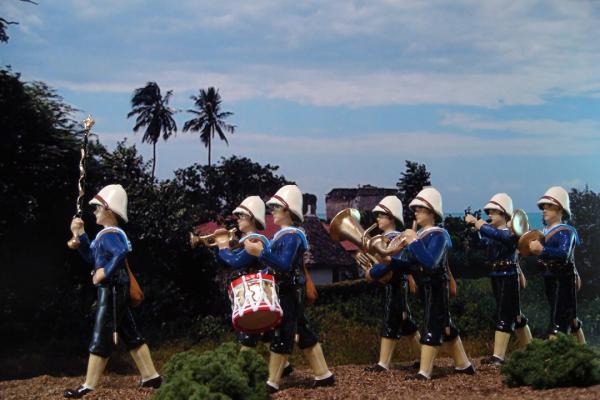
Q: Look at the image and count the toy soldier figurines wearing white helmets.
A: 7